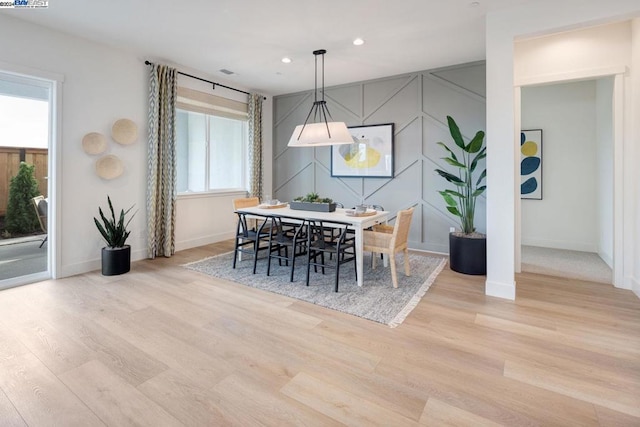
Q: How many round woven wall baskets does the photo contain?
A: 3